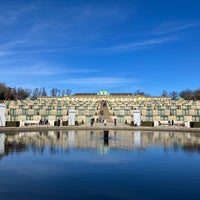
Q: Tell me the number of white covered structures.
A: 3